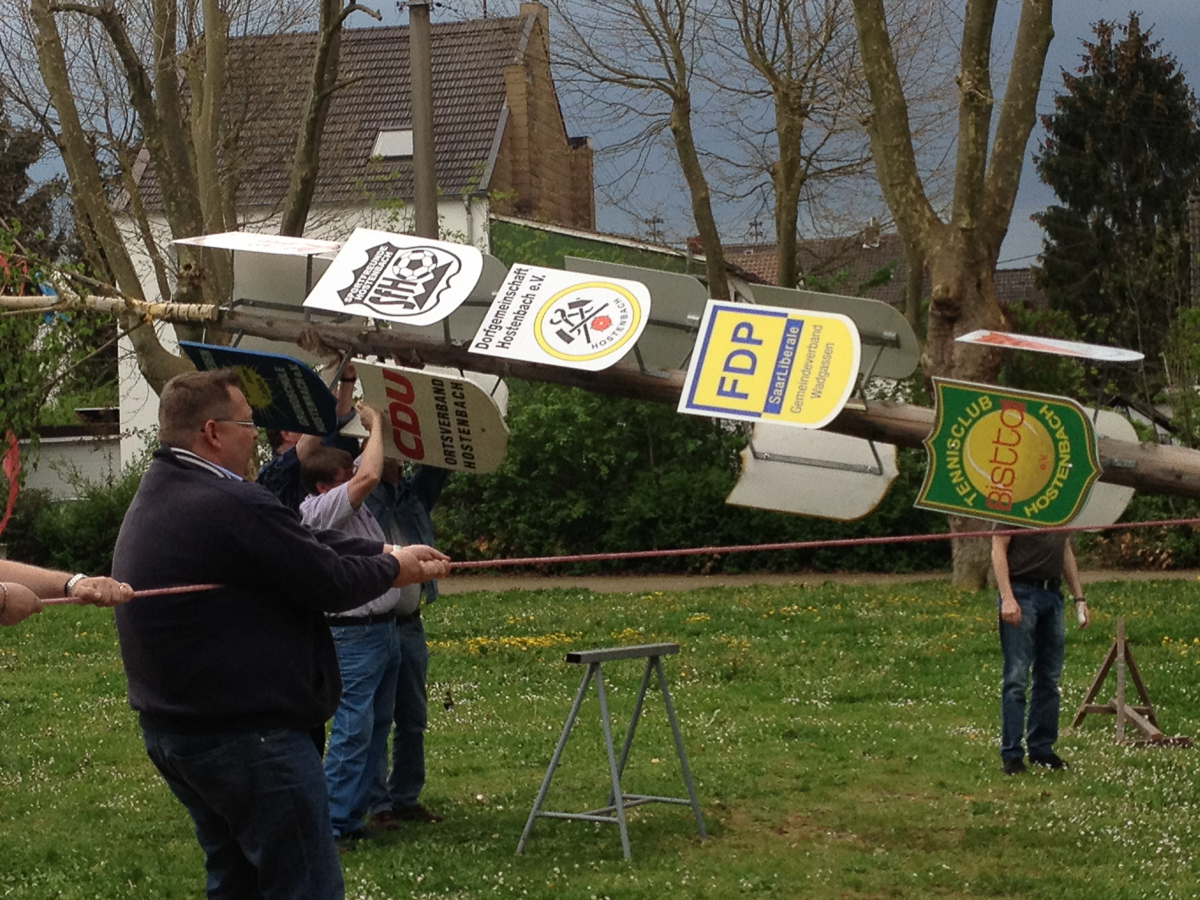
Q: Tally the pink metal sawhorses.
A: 0